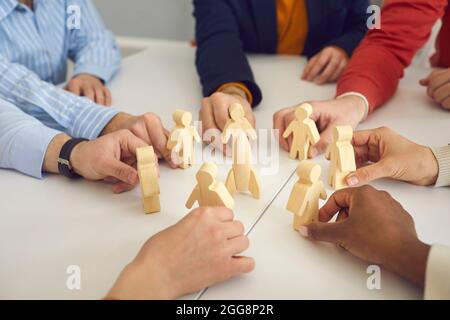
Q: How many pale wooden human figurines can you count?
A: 7